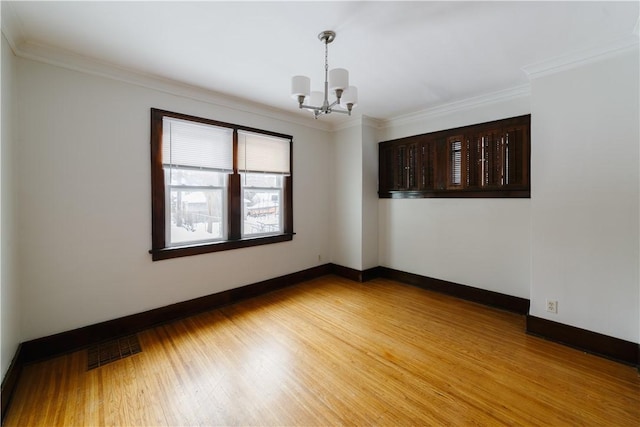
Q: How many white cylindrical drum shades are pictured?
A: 4